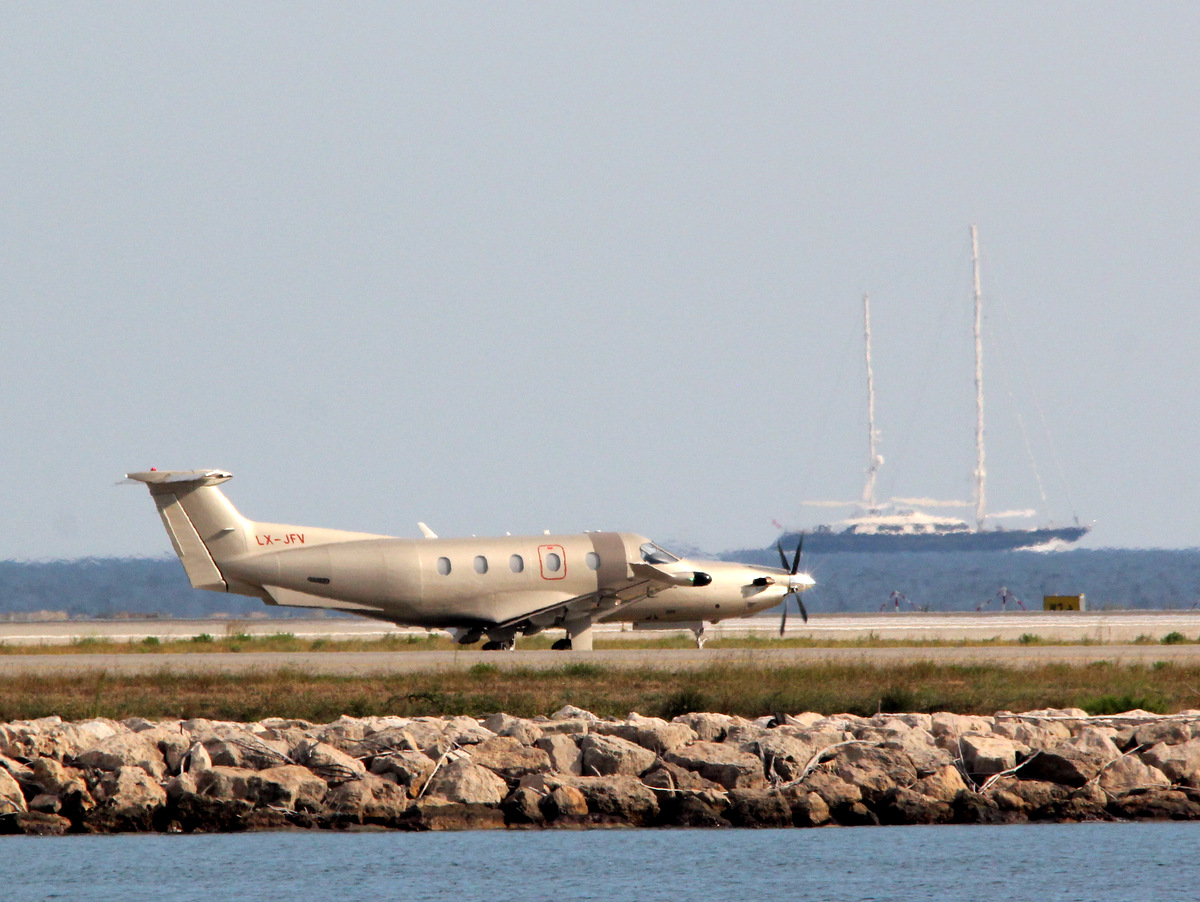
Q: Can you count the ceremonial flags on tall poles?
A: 0